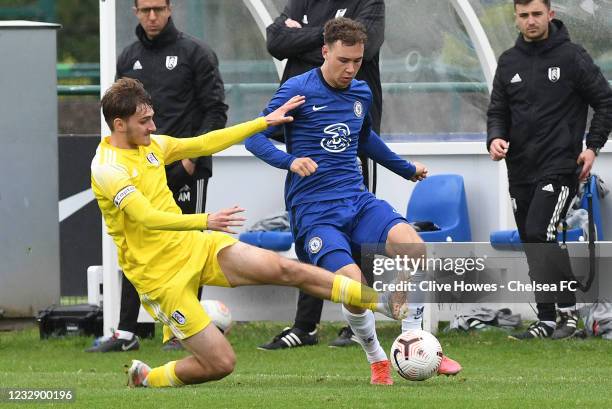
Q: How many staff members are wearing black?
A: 3